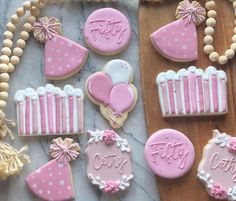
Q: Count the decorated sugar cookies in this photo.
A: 10